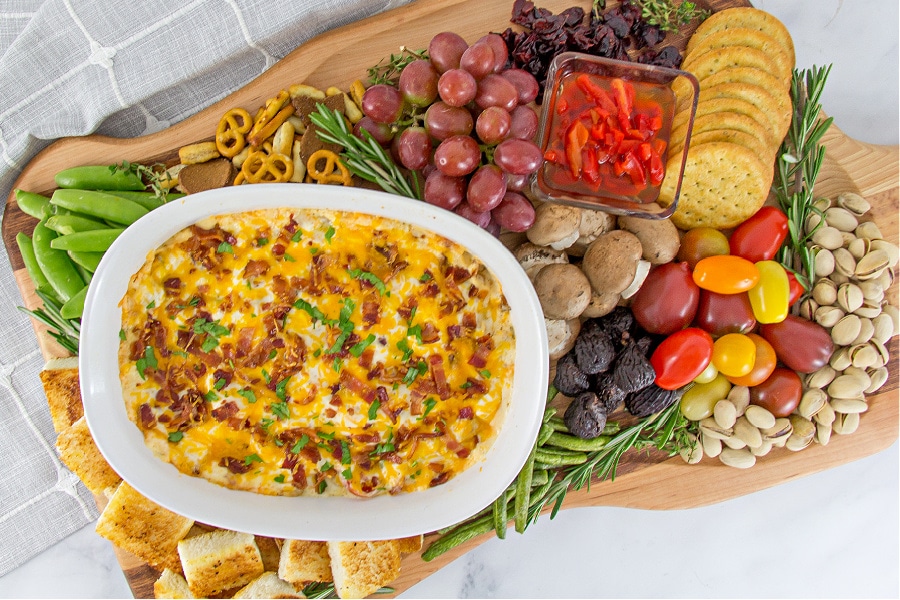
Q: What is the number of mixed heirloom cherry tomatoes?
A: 14